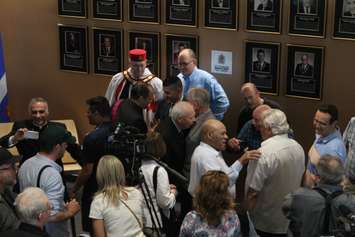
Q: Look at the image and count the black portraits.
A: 14